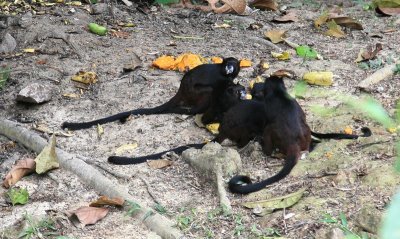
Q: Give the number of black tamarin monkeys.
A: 4